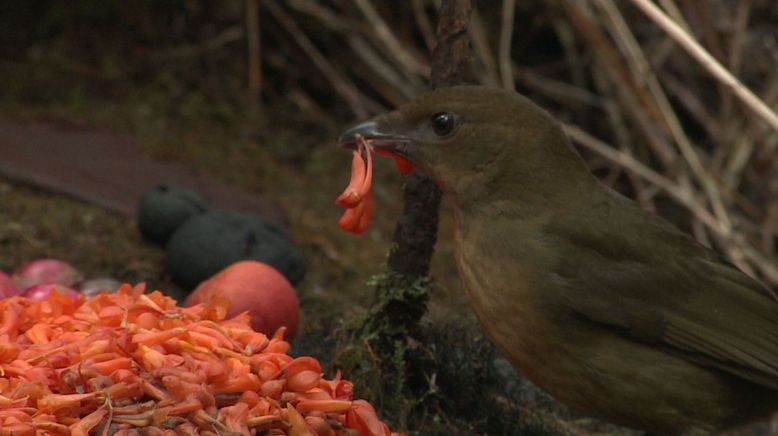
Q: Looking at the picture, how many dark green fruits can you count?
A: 2